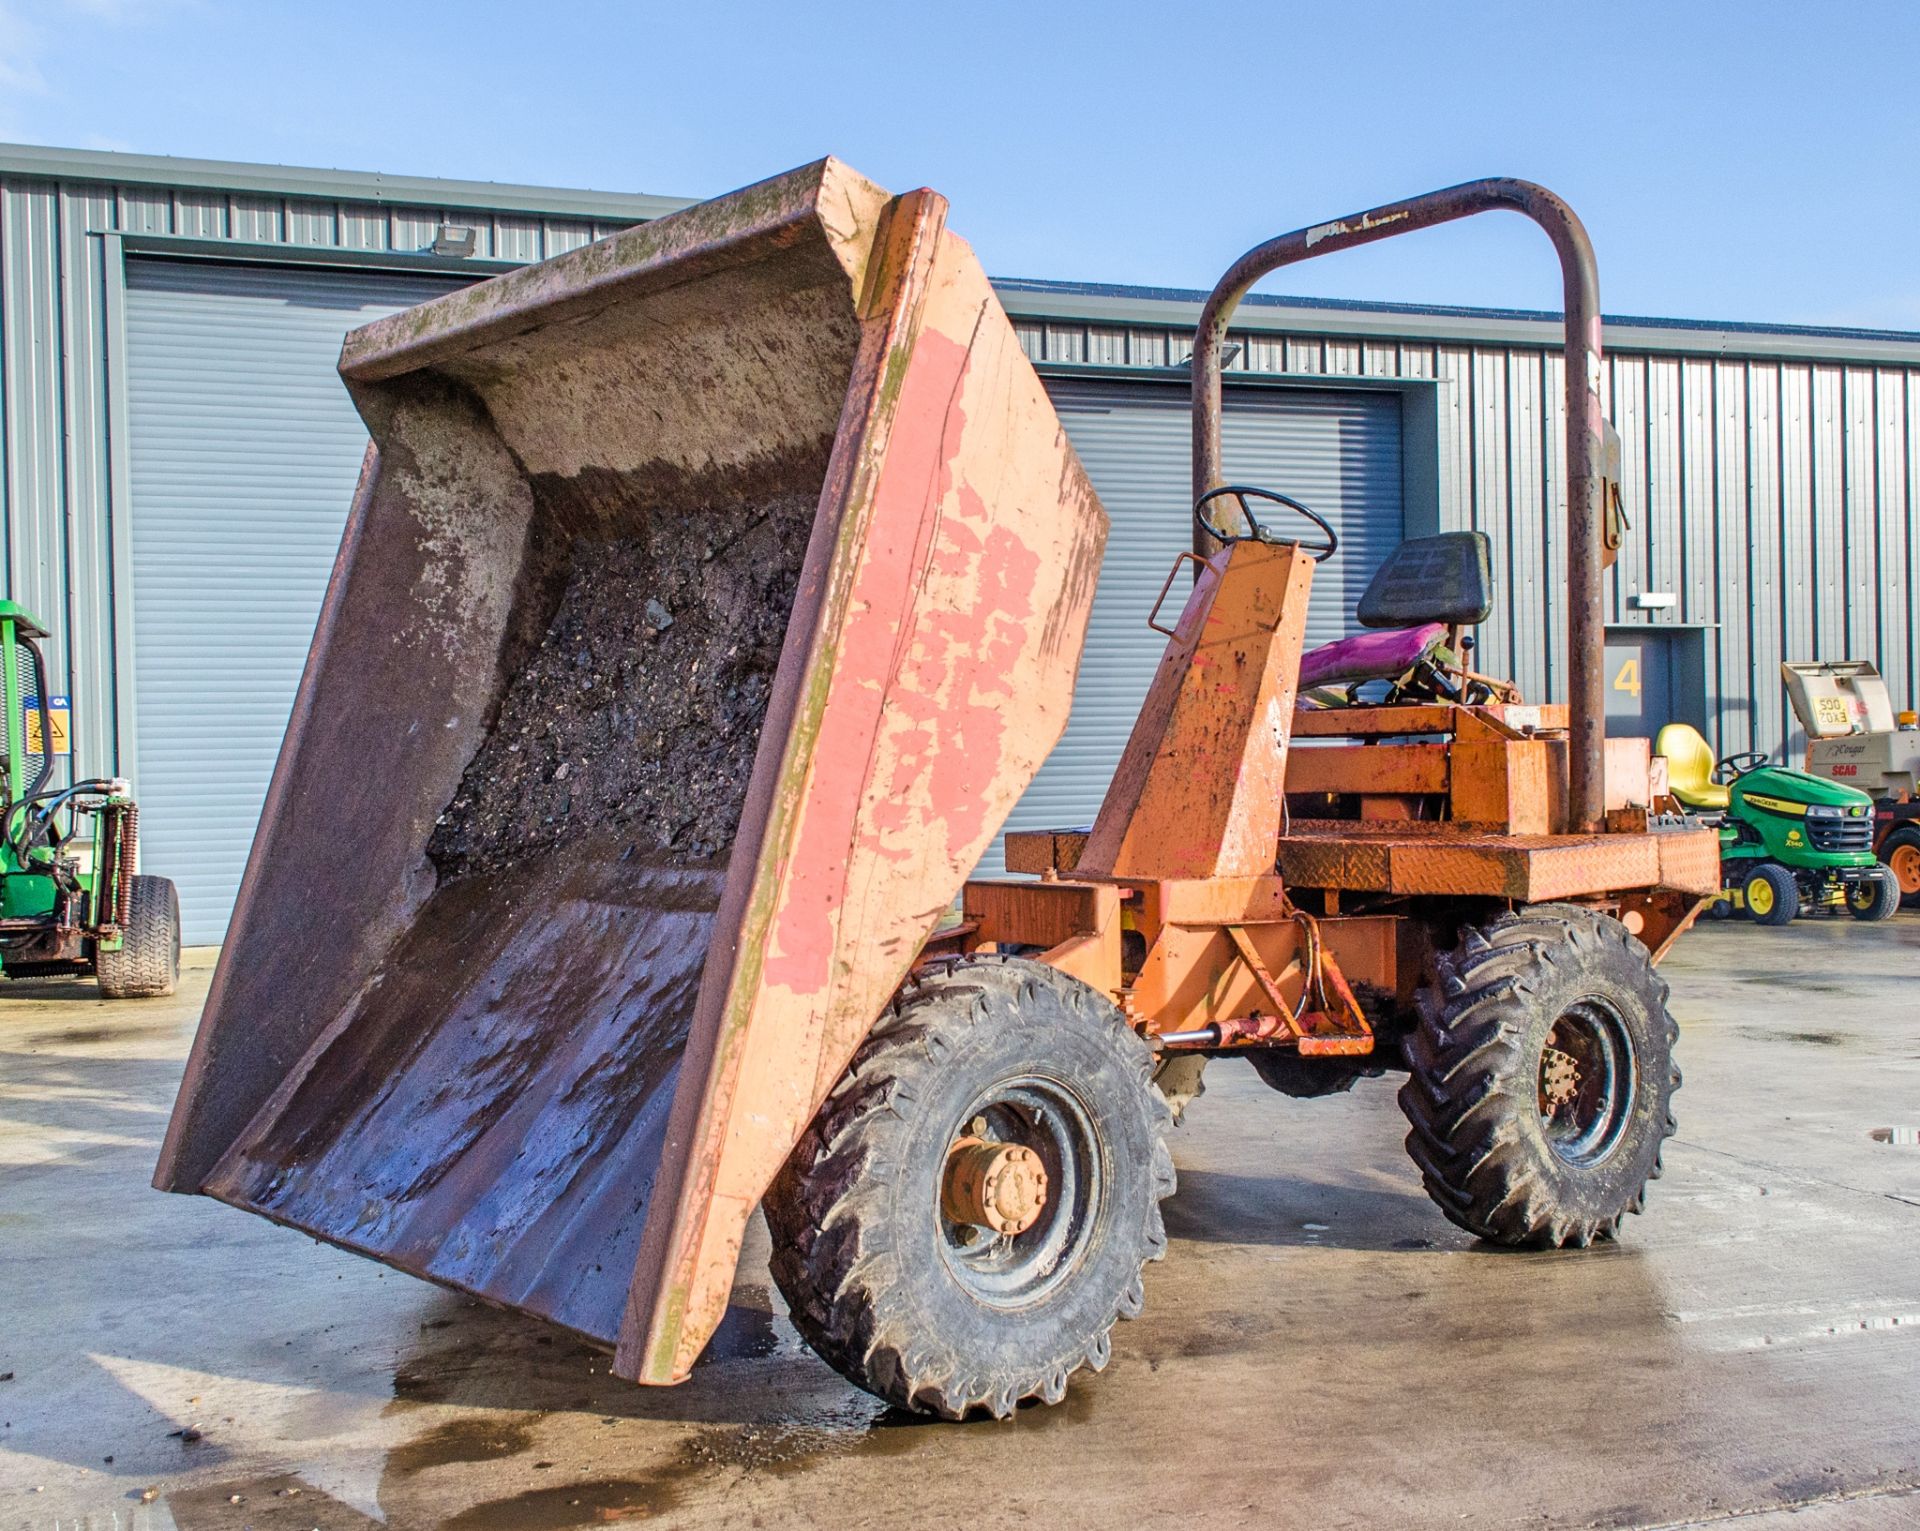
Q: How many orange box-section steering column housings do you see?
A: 1